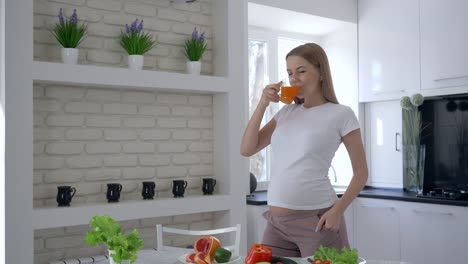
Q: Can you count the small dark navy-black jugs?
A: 5